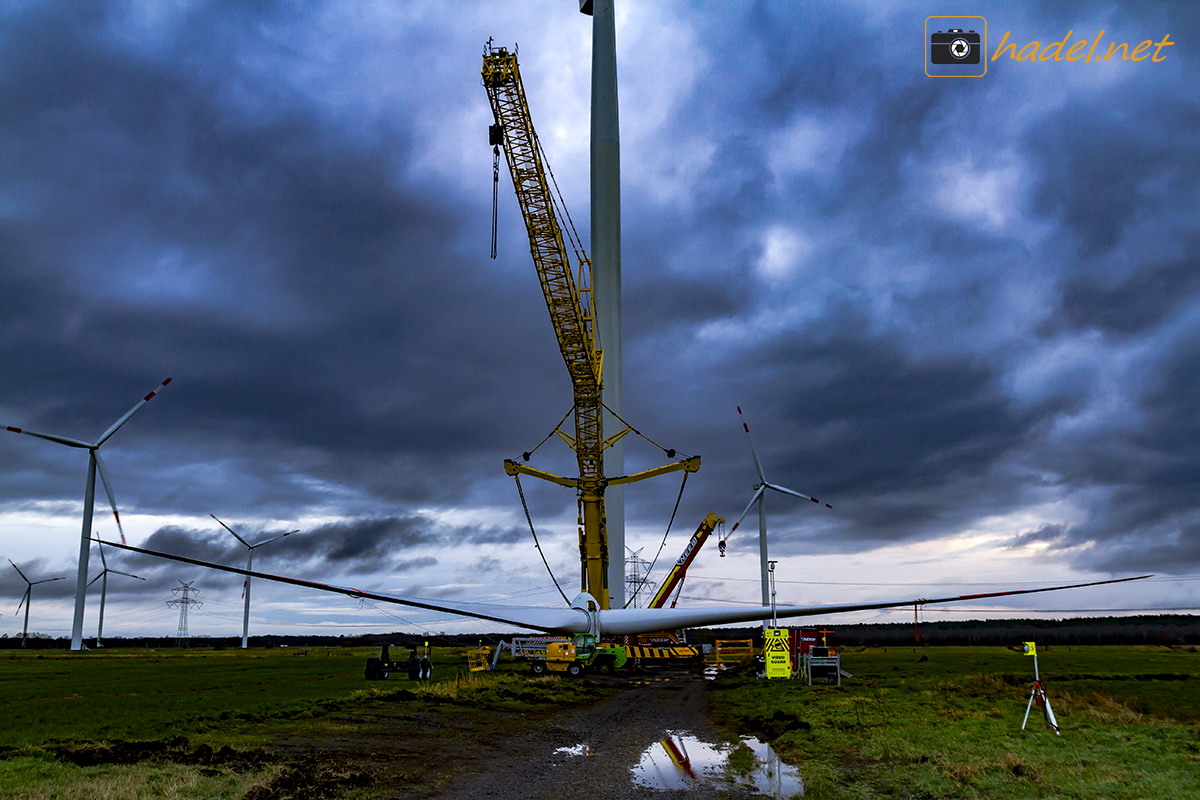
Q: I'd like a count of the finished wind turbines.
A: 5